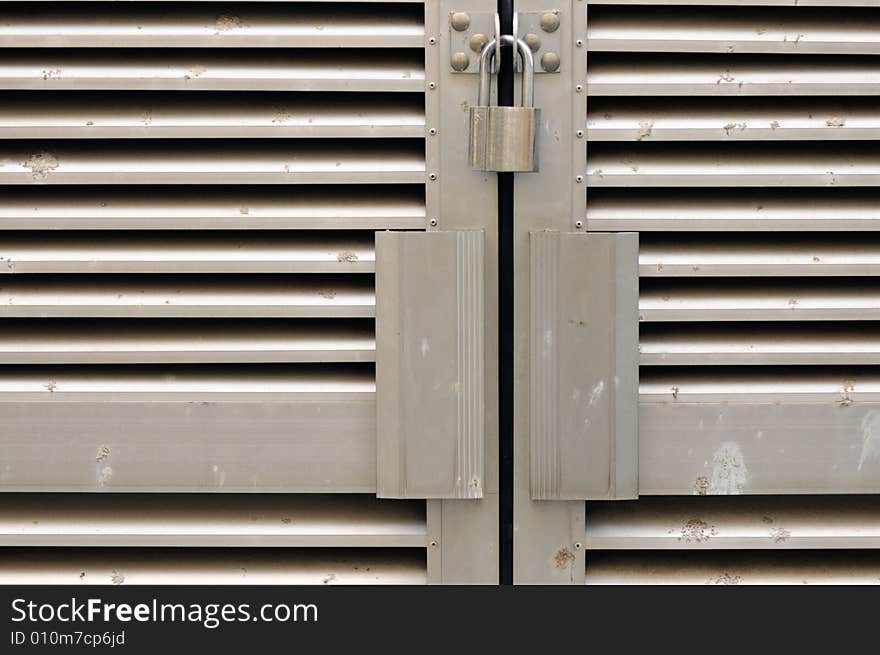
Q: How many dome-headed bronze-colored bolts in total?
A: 6